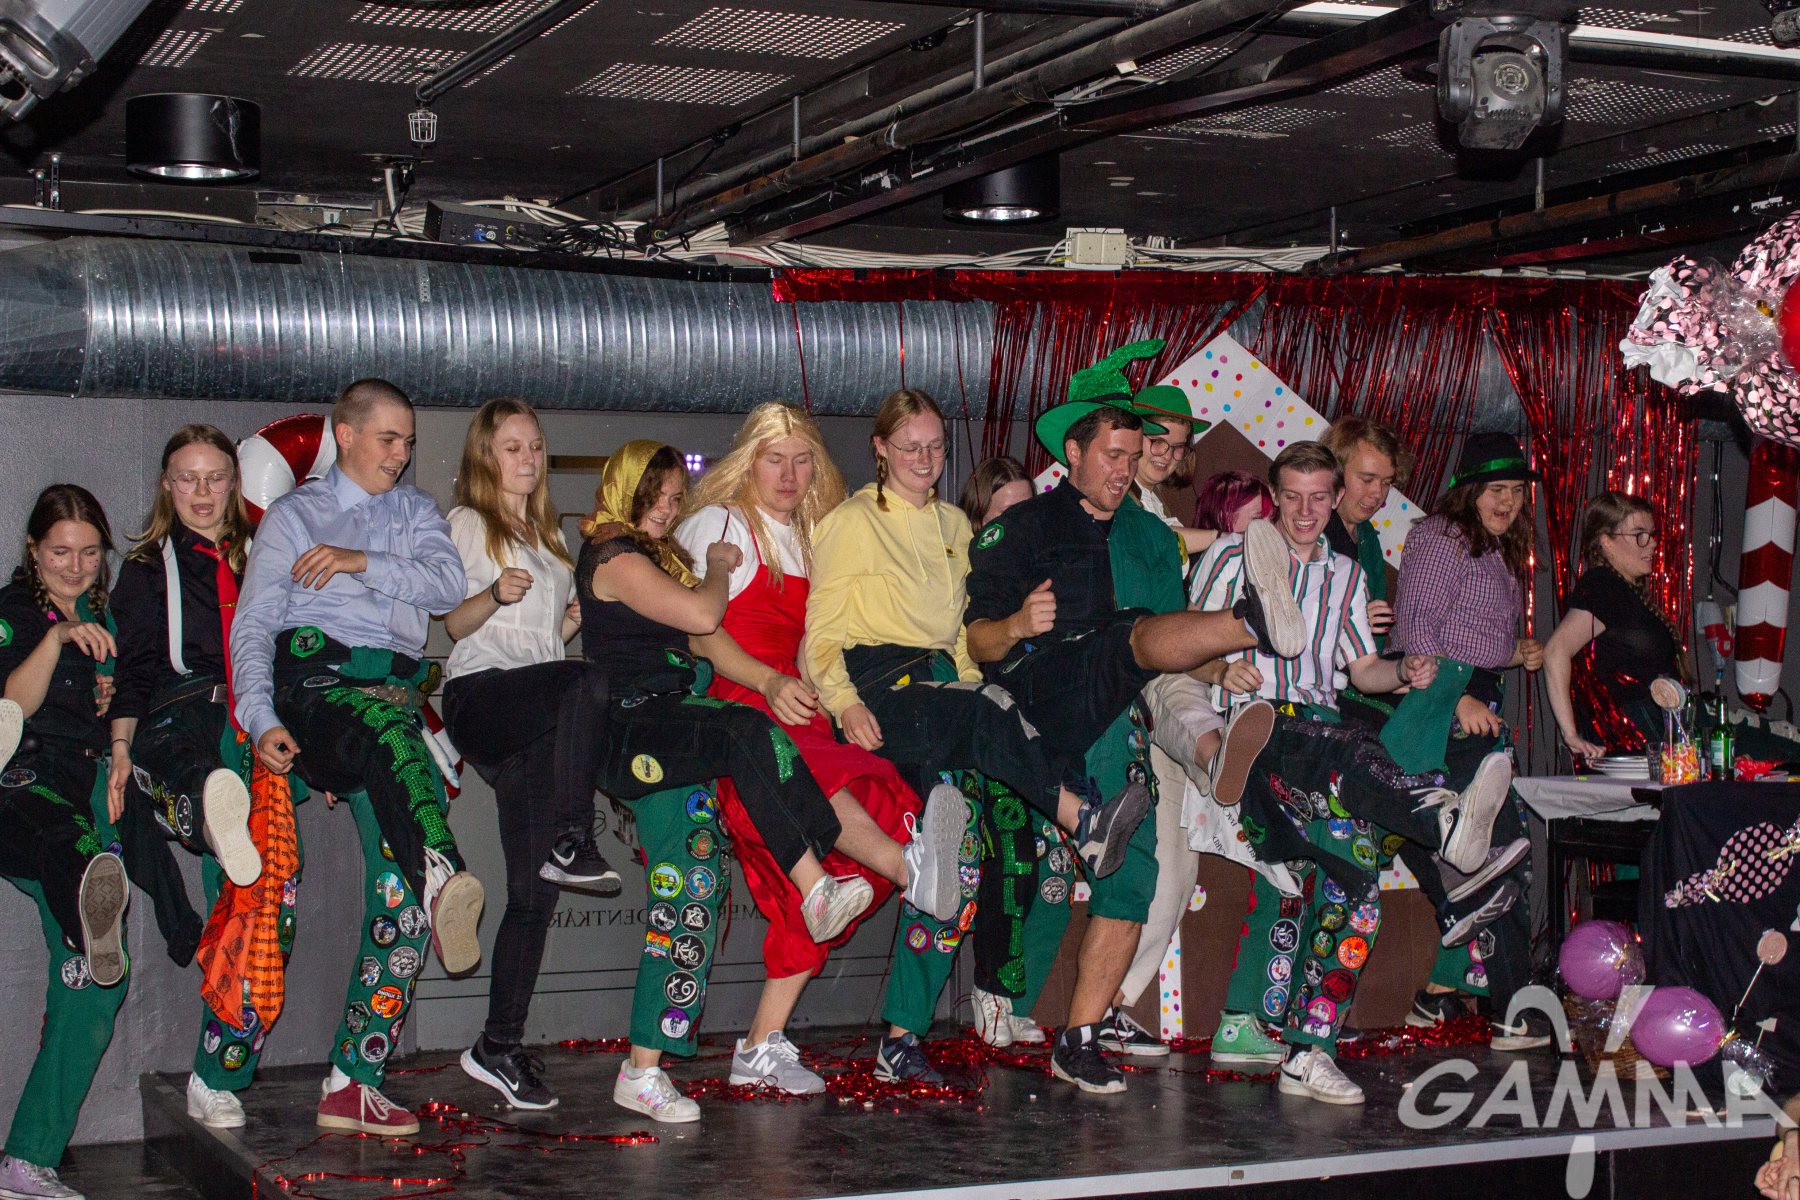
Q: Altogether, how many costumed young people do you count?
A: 15